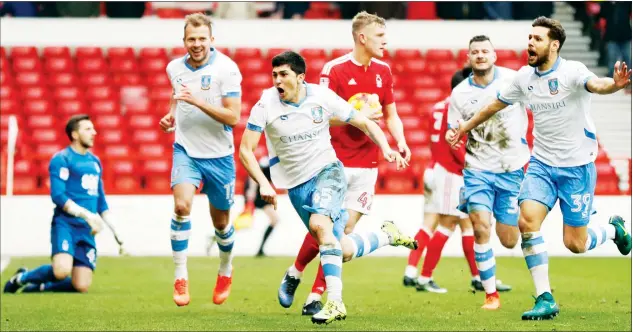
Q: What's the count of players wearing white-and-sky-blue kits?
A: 4